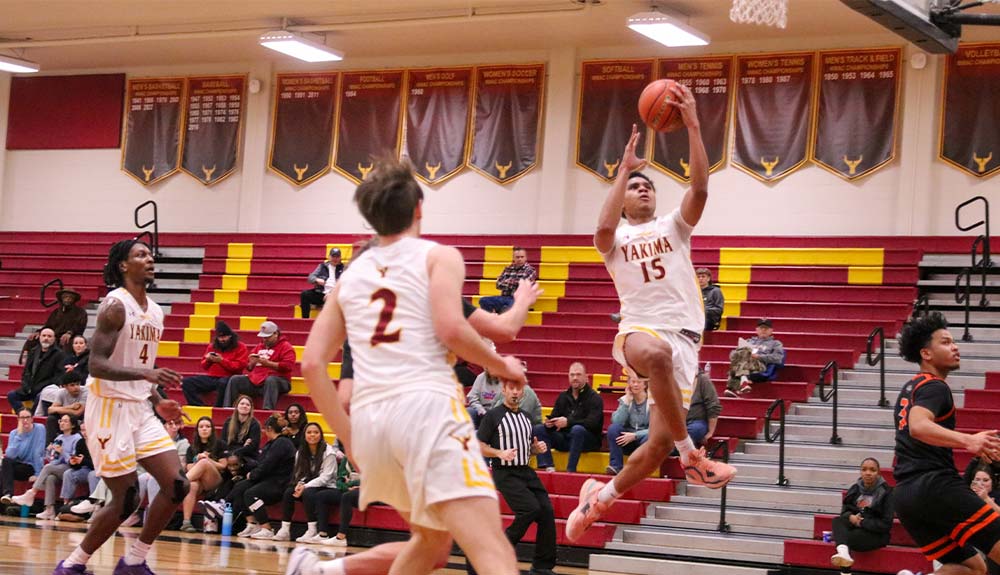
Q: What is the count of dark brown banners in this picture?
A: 11